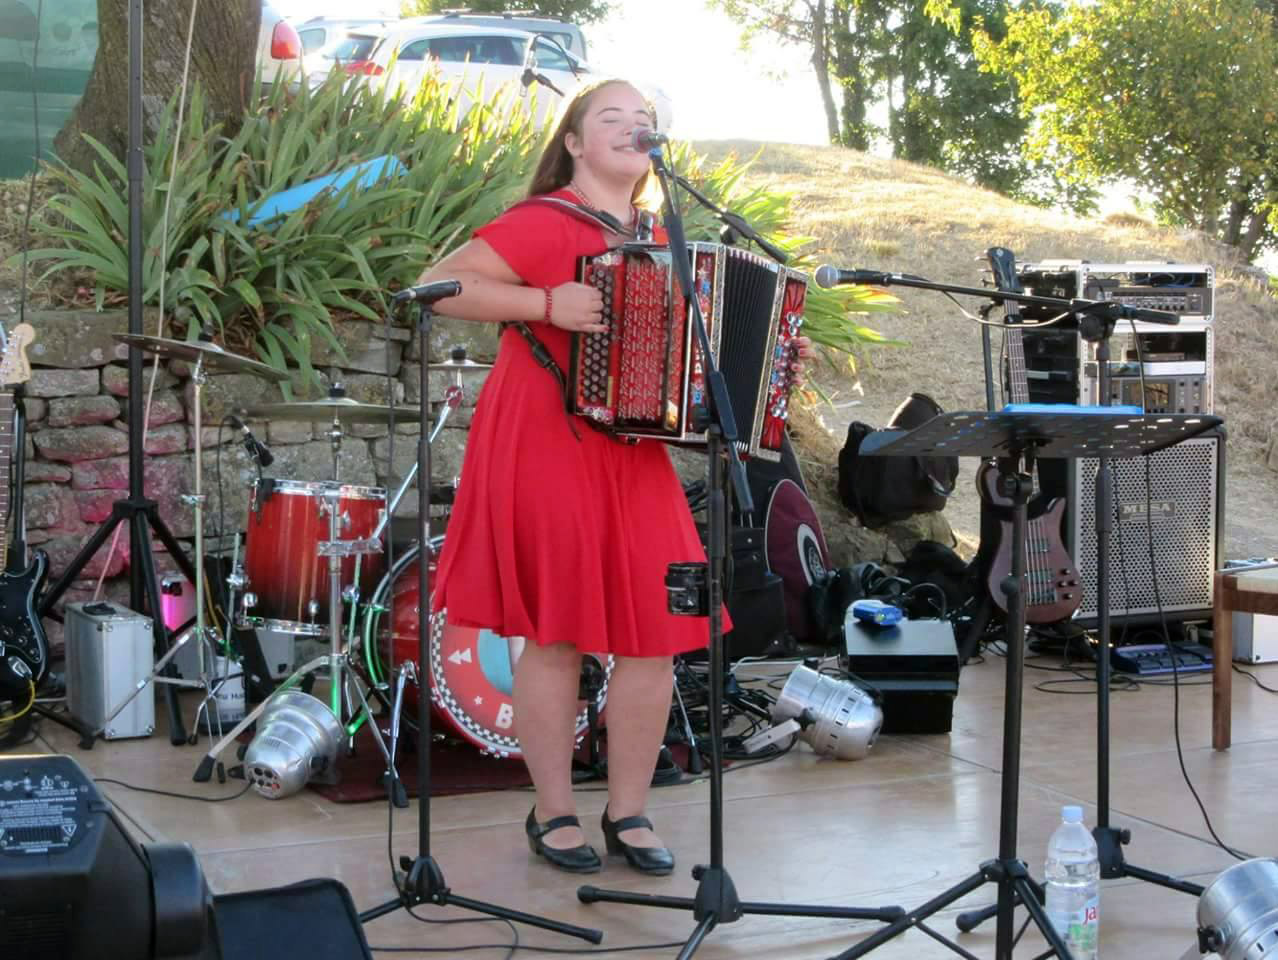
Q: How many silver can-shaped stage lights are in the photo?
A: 3